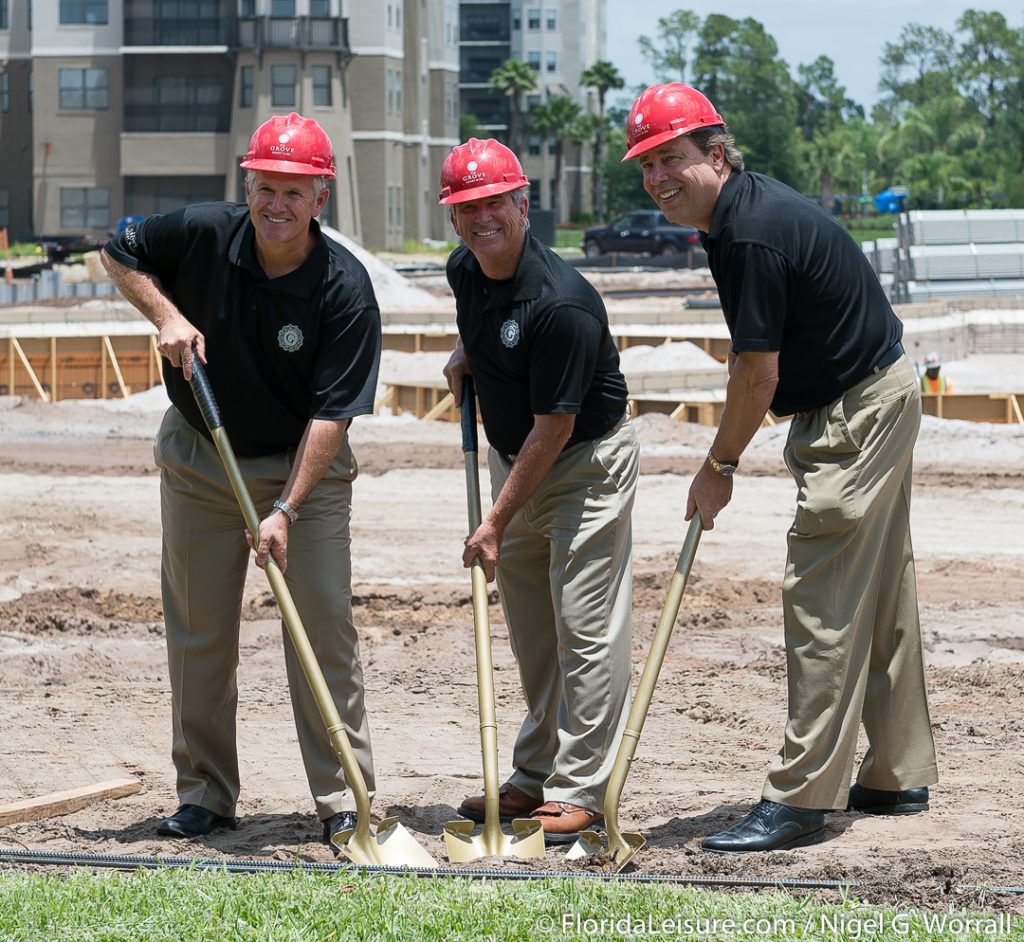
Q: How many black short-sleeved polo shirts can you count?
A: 3